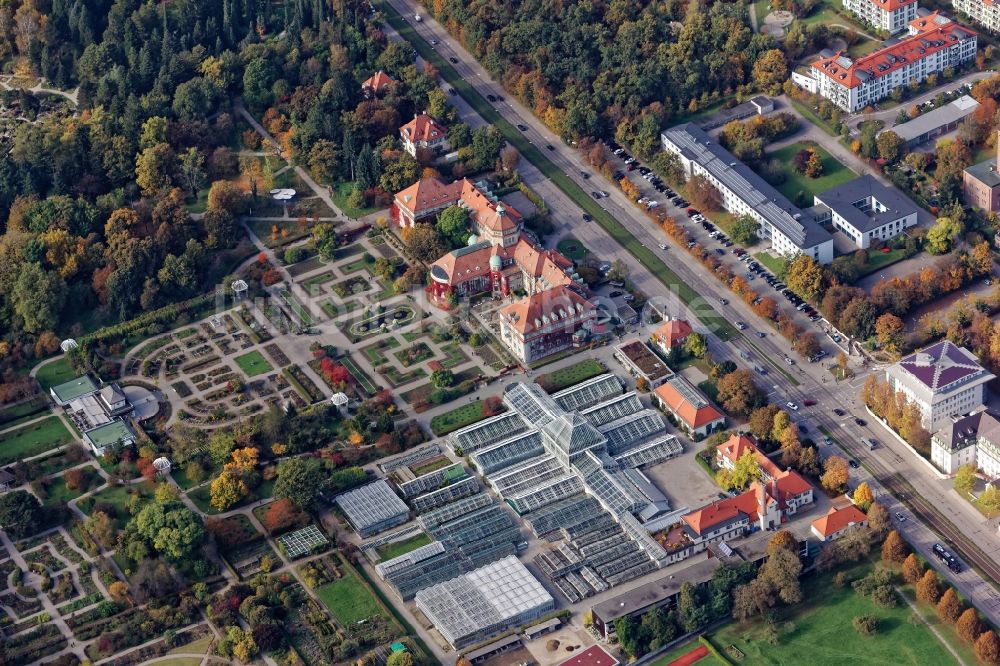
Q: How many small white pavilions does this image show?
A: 4